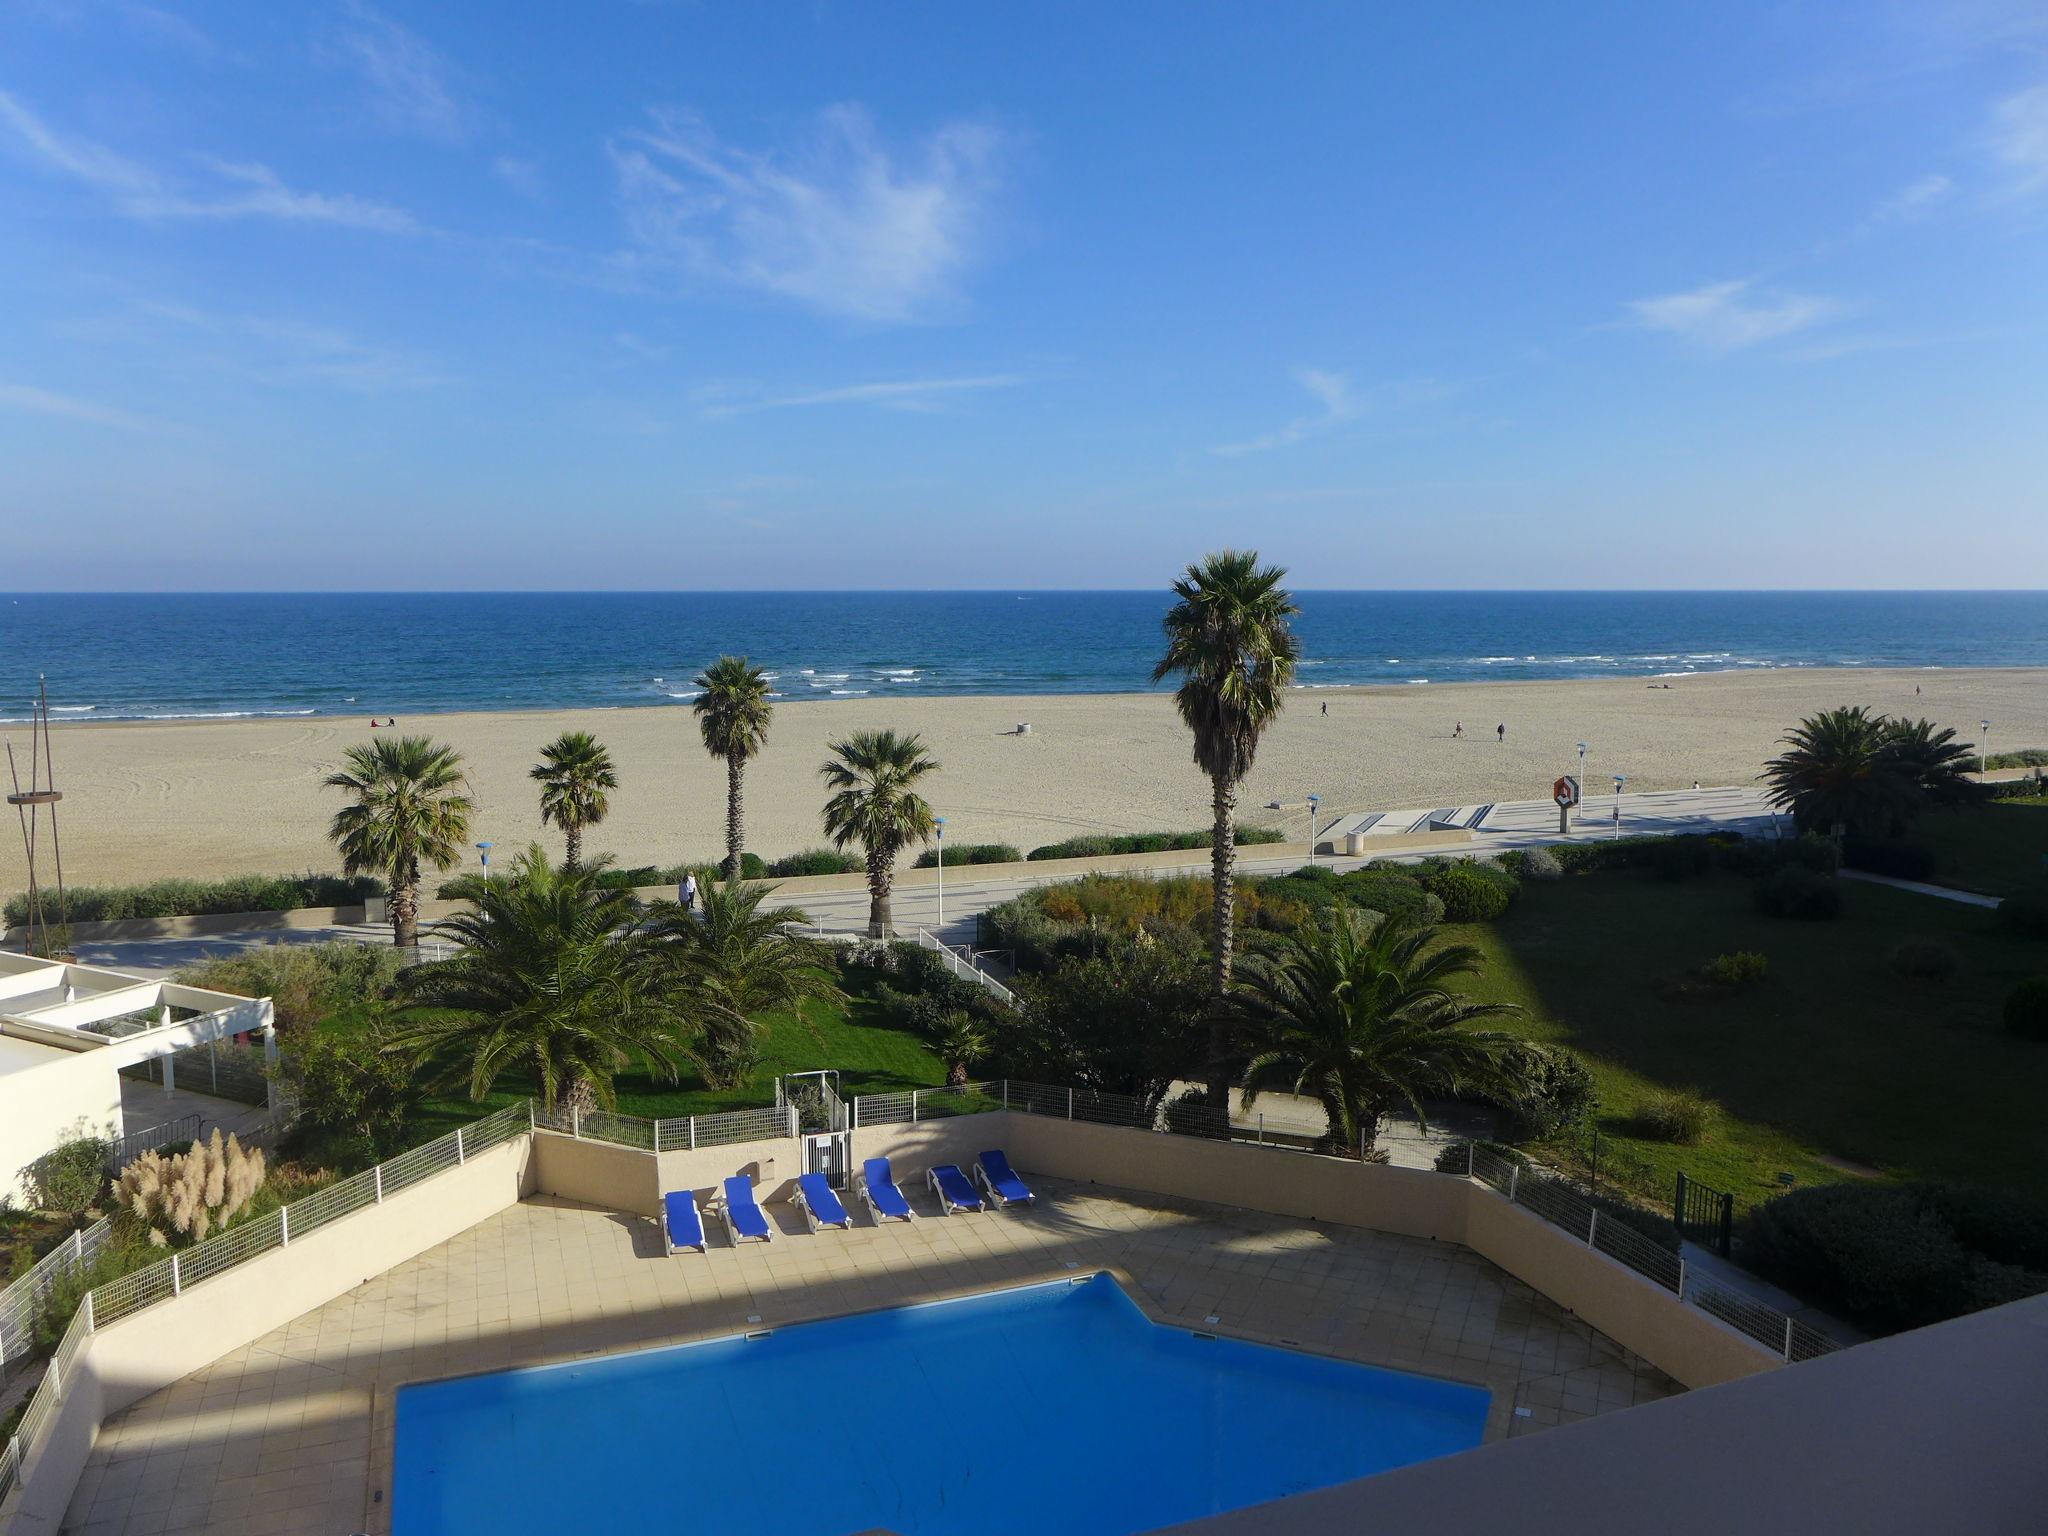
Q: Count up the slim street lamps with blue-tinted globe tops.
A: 6